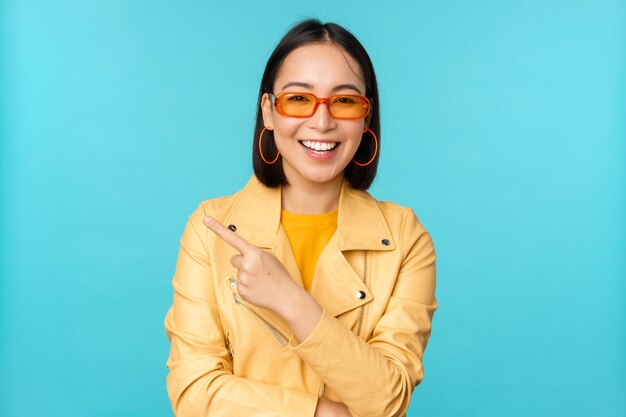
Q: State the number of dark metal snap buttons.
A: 3